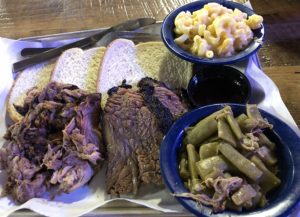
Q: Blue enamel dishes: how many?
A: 2